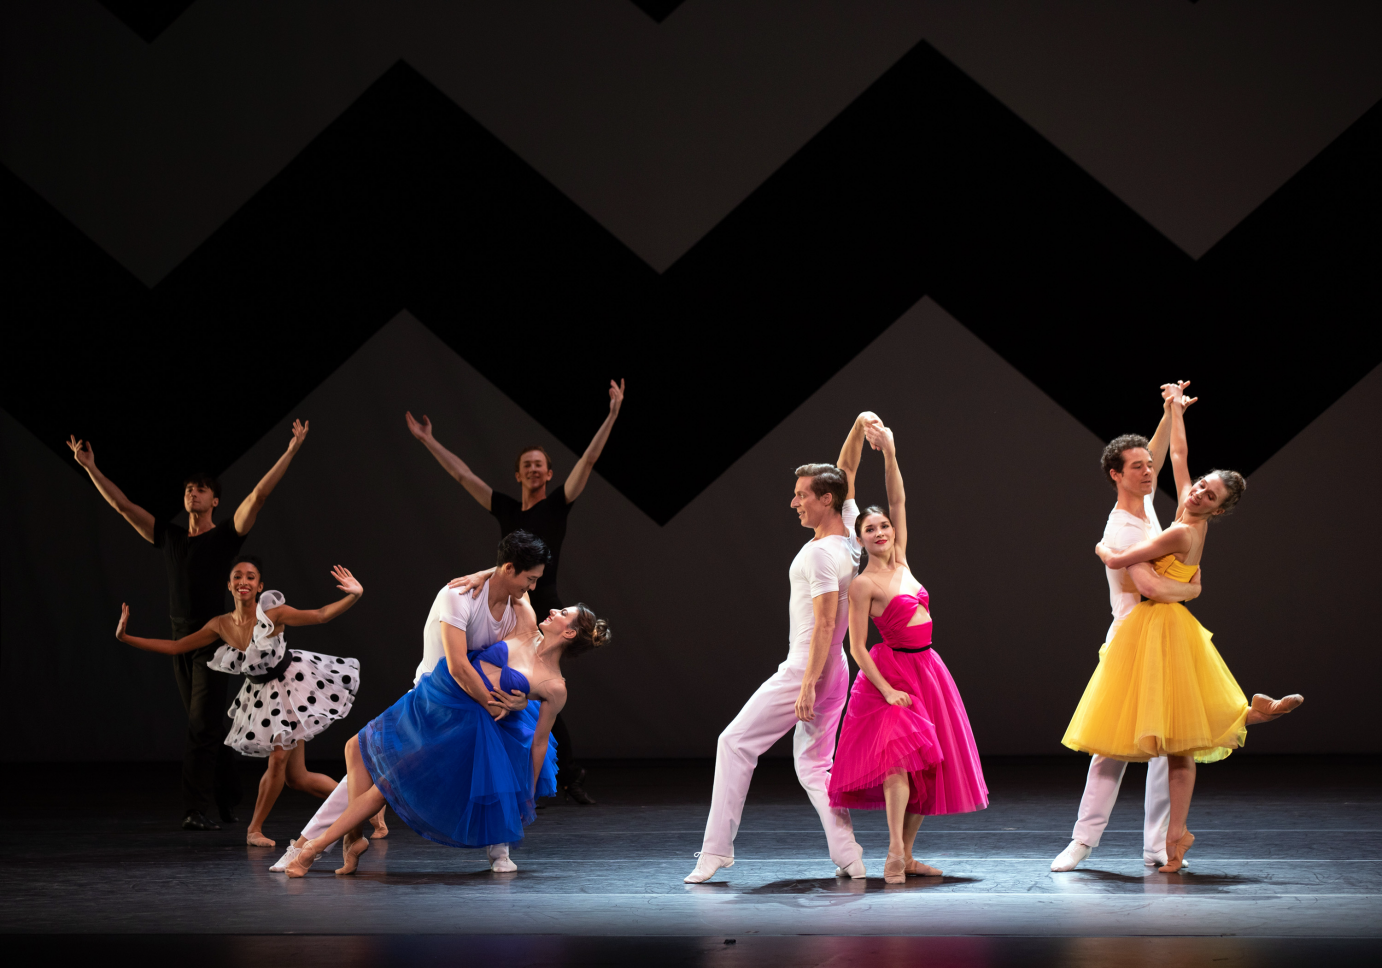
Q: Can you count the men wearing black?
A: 2